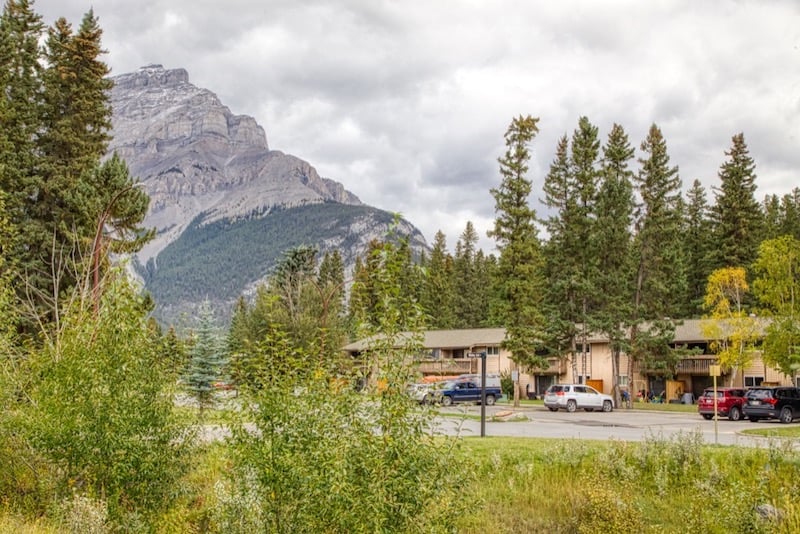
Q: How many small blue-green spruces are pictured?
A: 1